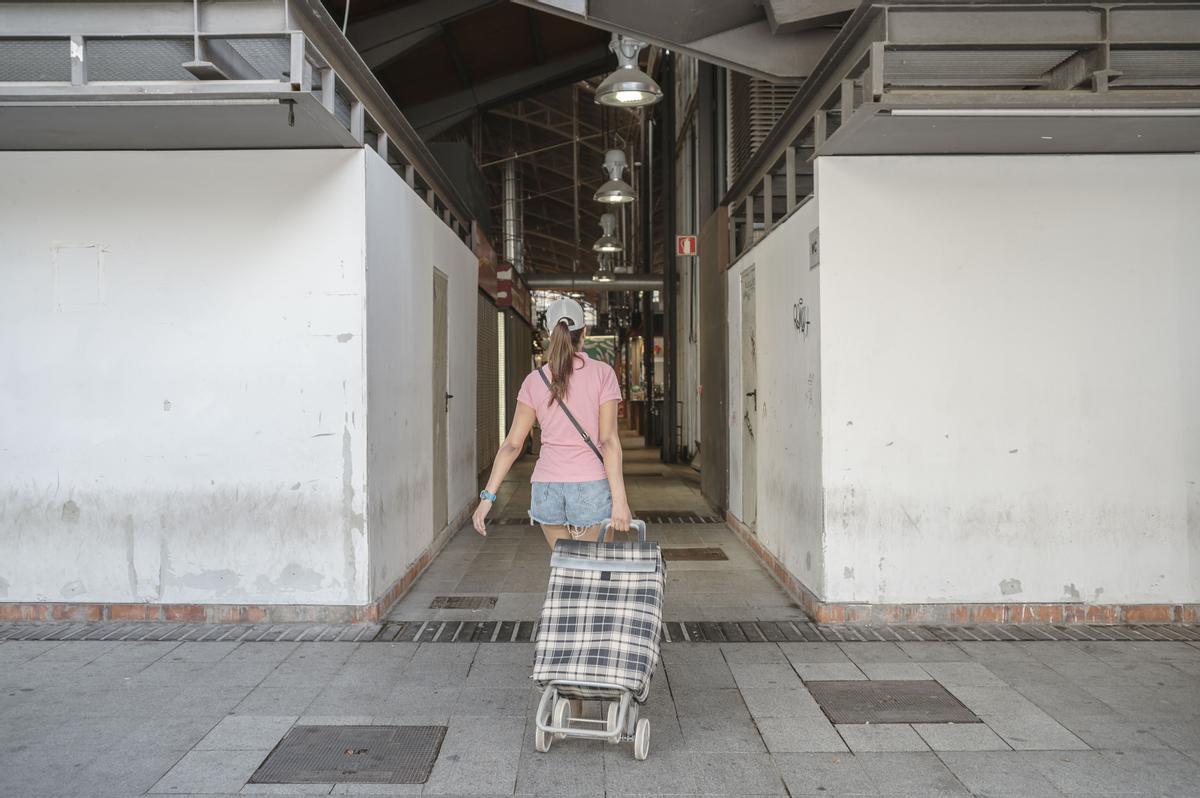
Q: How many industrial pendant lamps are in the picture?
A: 4